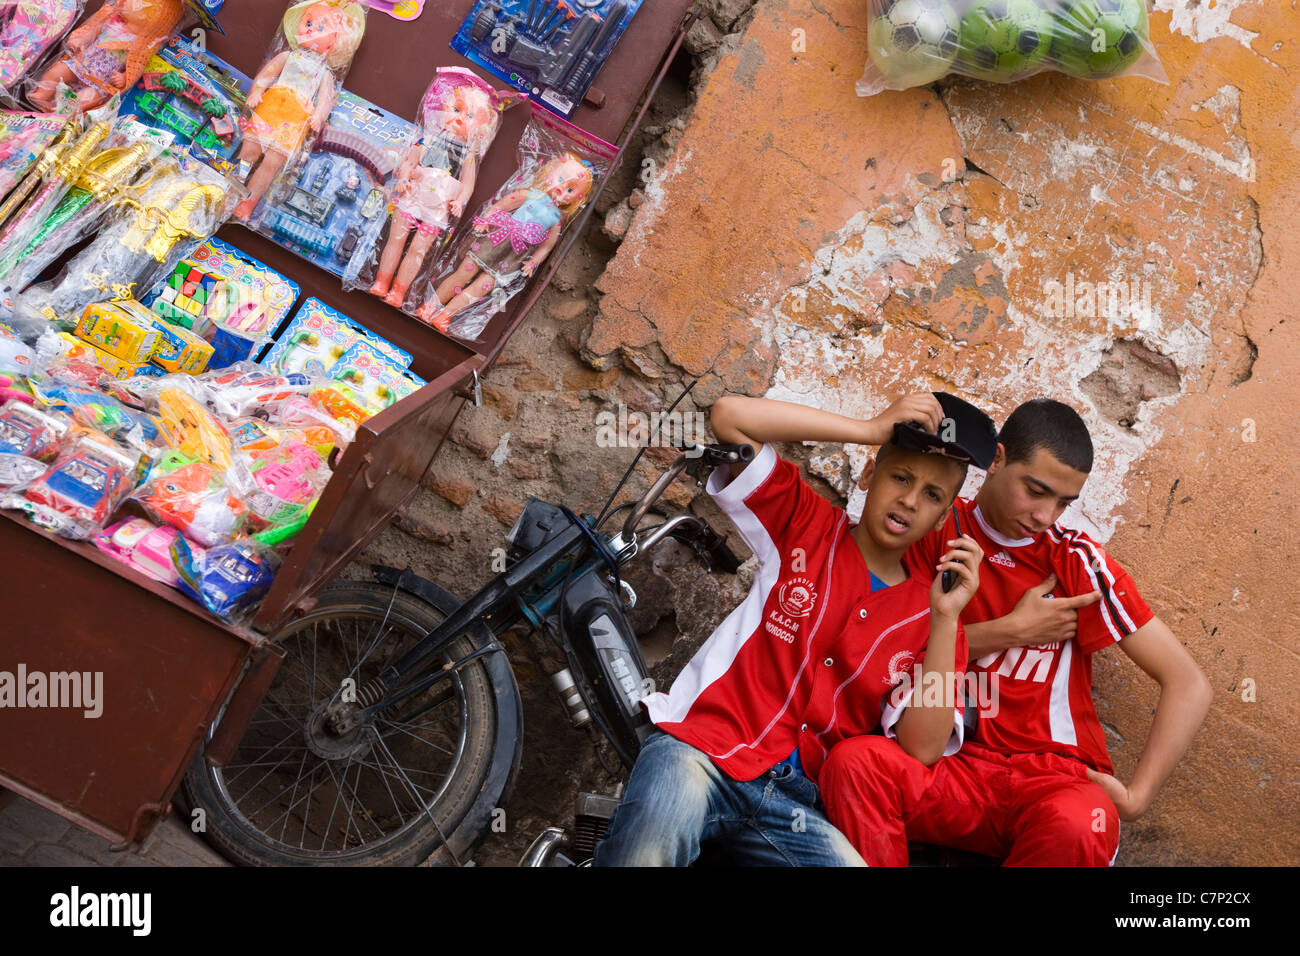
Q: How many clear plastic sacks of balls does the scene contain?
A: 1